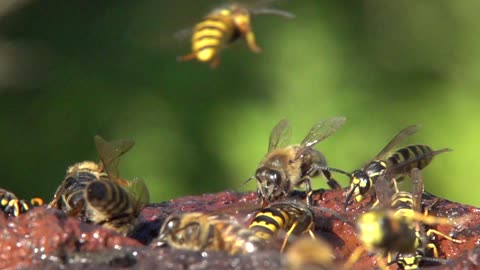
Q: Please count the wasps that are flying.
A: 1